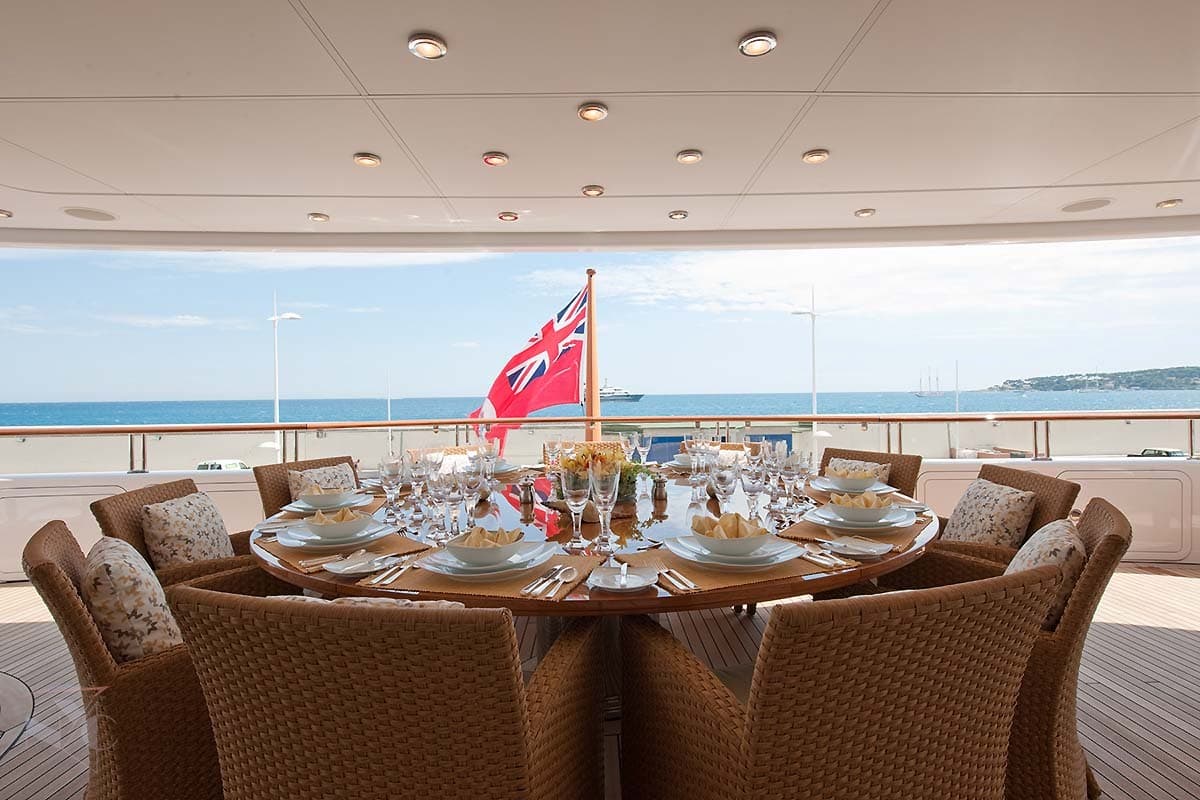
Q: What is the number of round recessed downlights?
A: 14